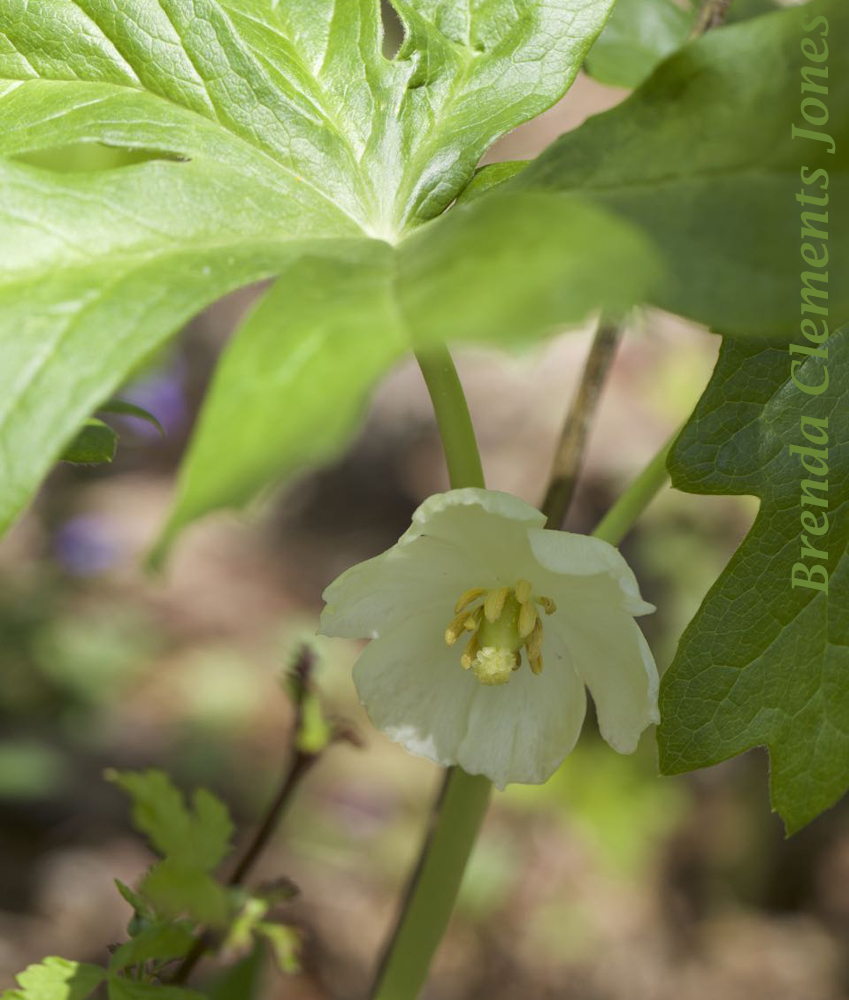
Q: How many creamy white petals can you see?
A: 6